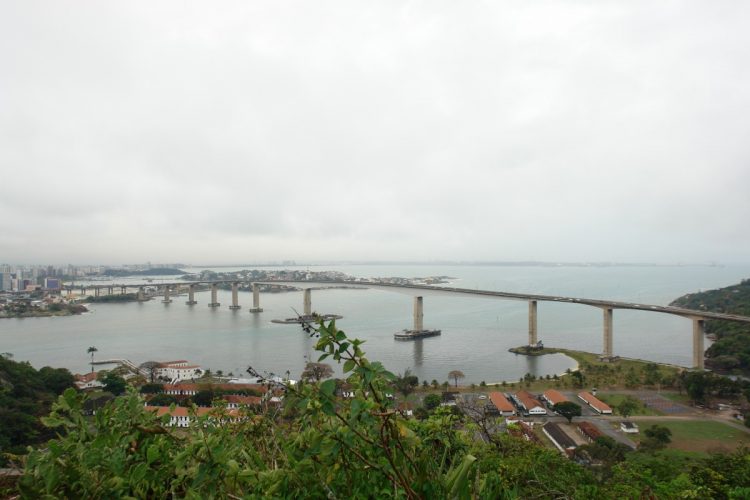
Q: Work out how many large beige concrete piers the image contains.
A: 11